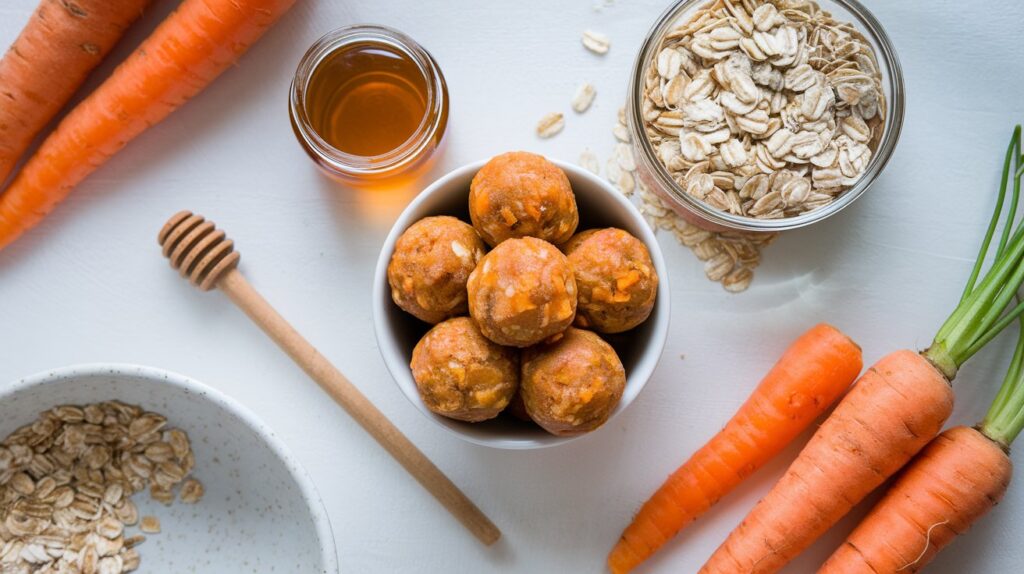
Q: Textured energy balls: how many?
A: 6